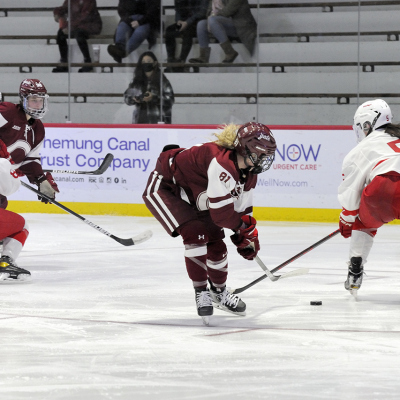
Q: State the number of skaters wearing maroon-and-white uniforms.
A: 2